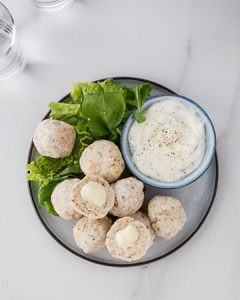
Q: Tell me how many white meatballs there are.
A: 9